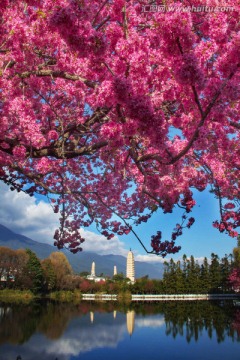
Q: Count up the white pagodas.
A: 3